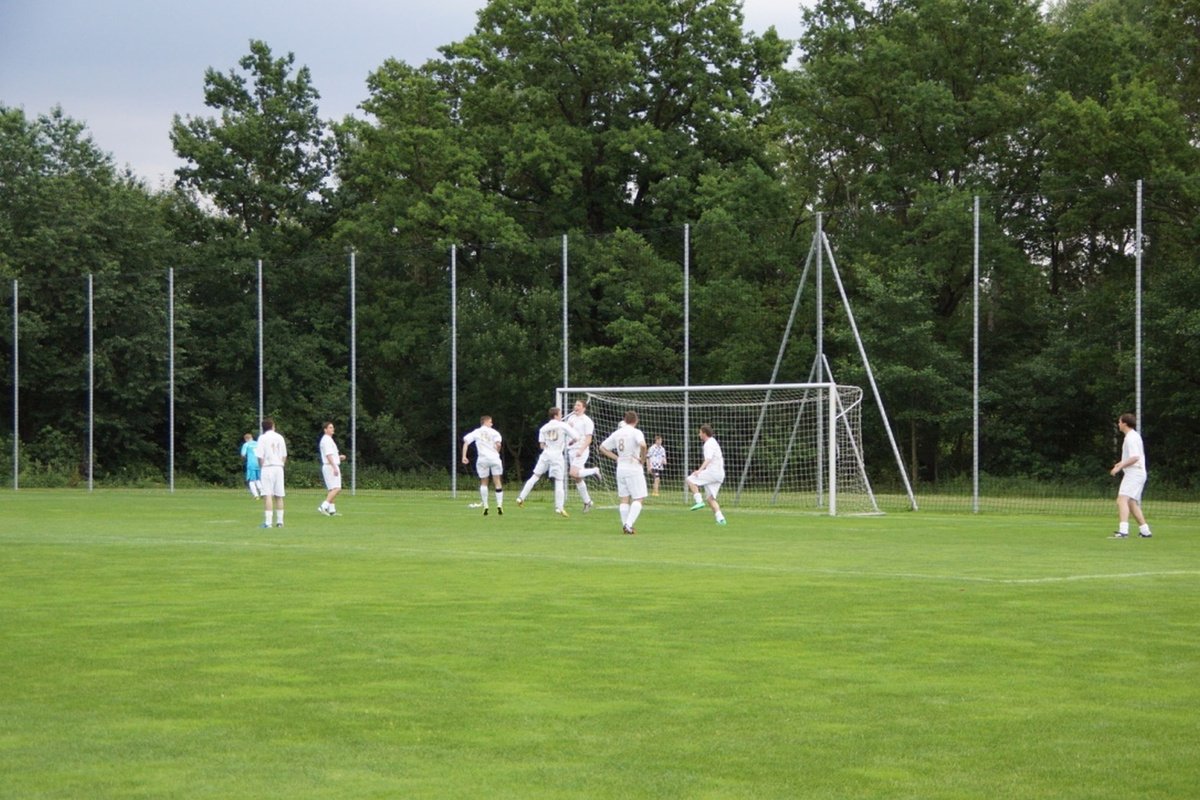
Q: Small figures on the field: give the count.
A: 10